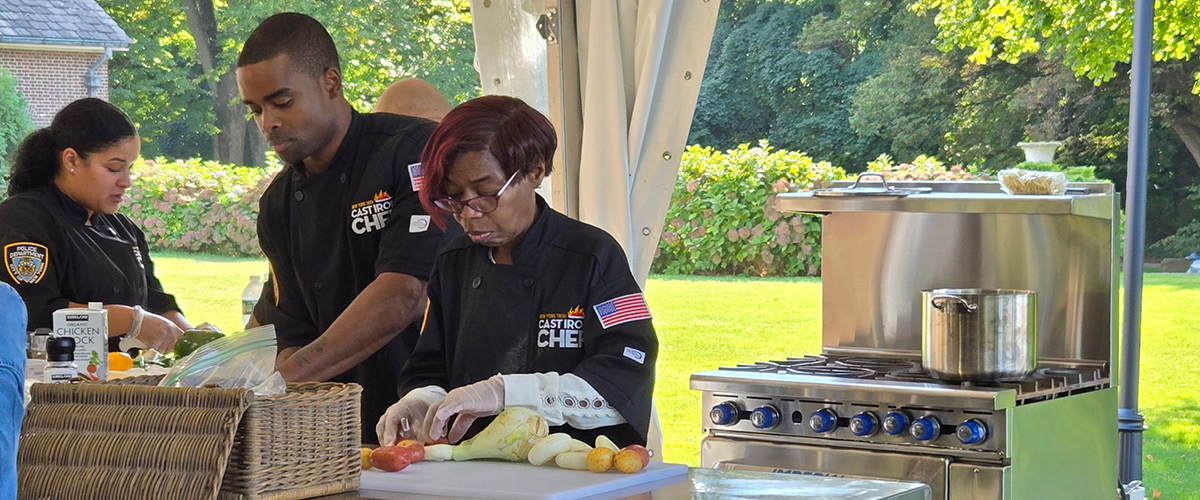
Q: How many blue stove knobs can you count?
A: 7